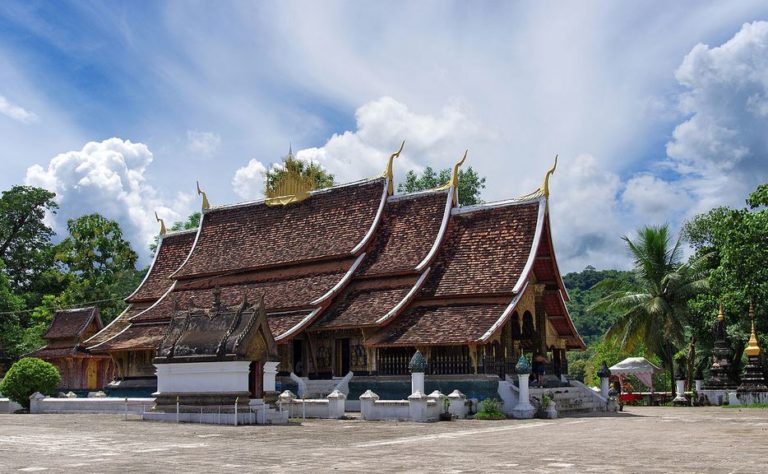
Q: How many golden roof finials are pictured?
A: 5